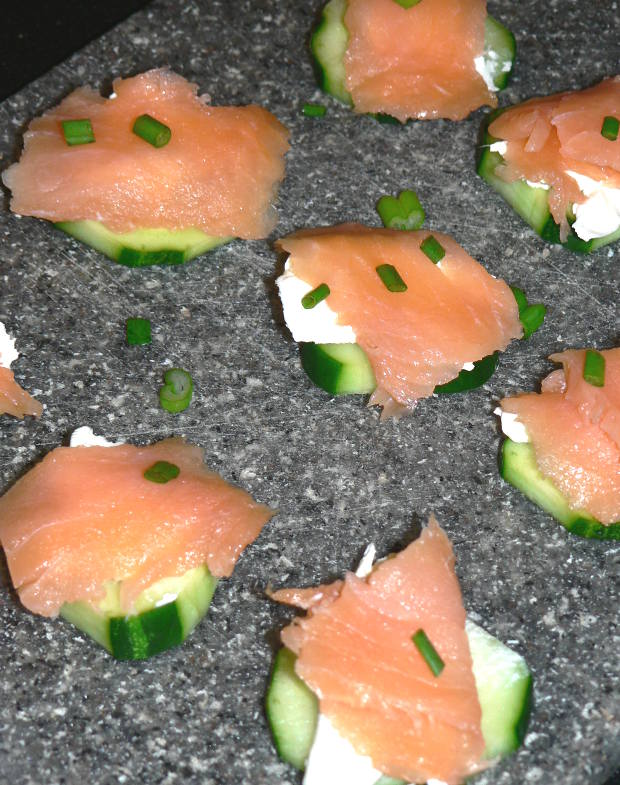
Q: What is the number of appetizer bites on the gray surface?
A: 8